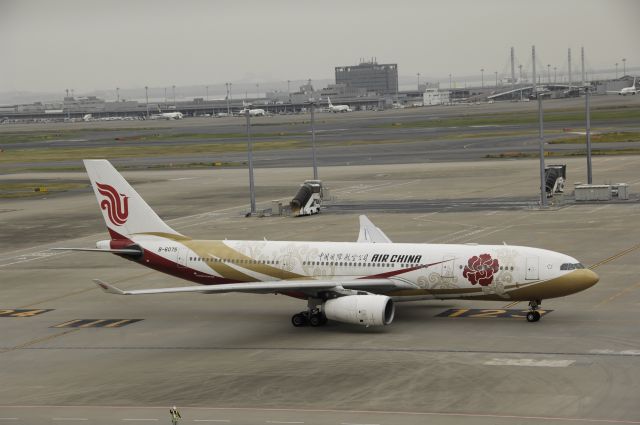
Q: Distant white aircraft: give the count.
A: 4